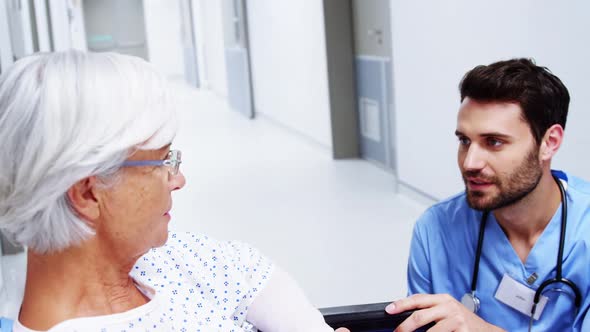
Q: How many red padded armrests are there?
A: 0